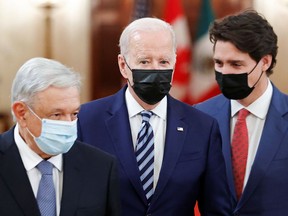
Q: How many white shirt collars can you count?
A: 3